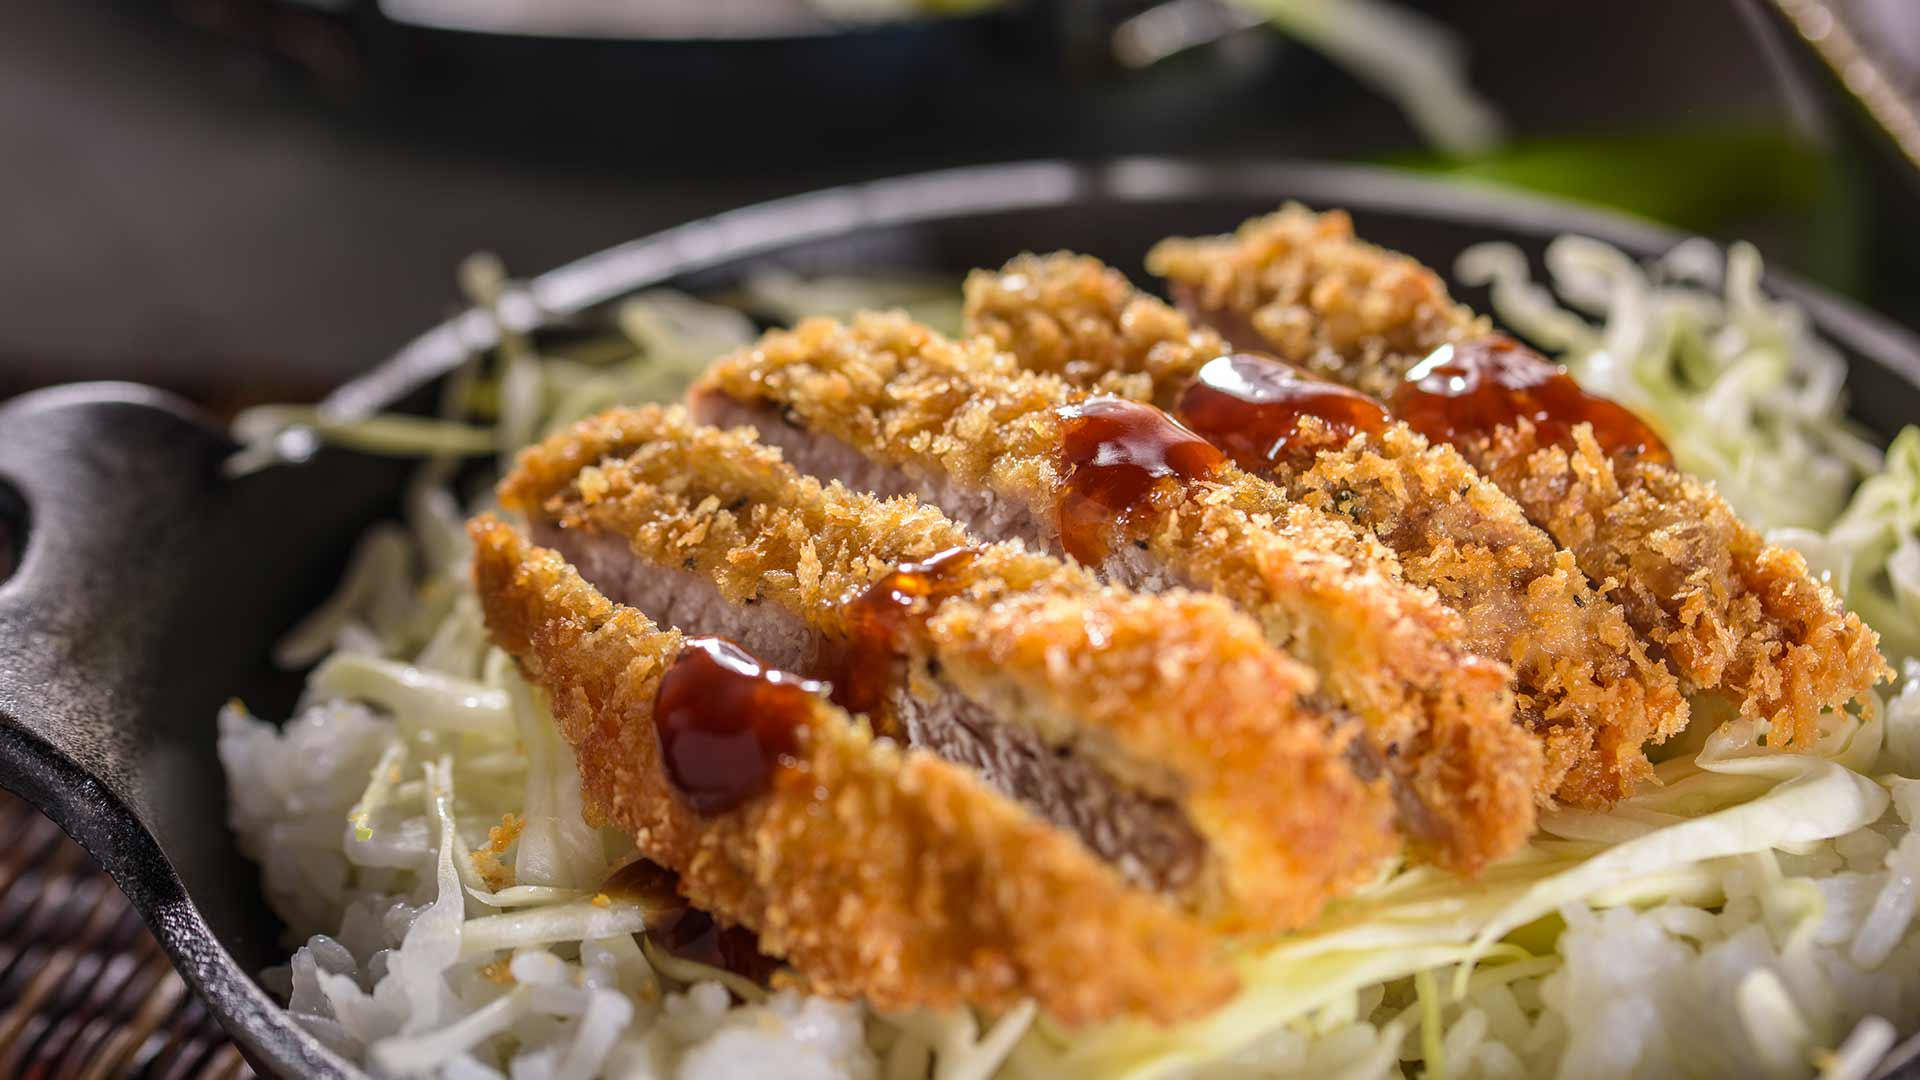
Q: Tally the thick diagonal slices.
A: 5